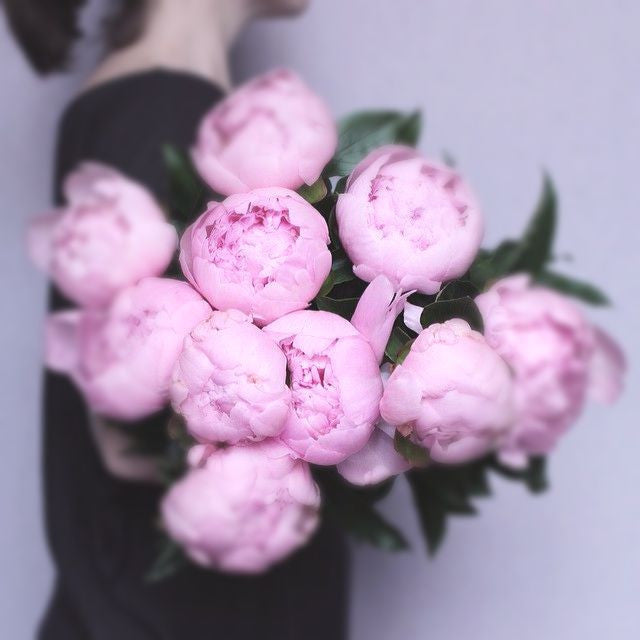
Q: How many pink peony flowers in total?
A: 10